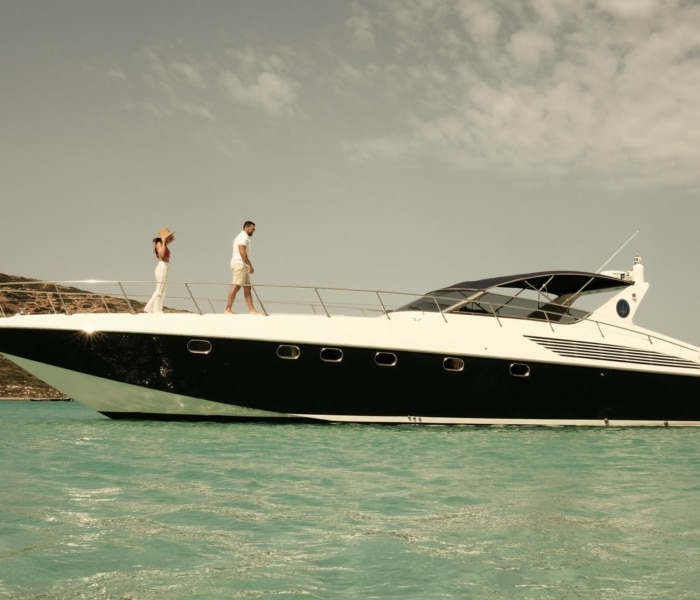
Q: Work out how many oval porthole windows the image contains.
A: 6